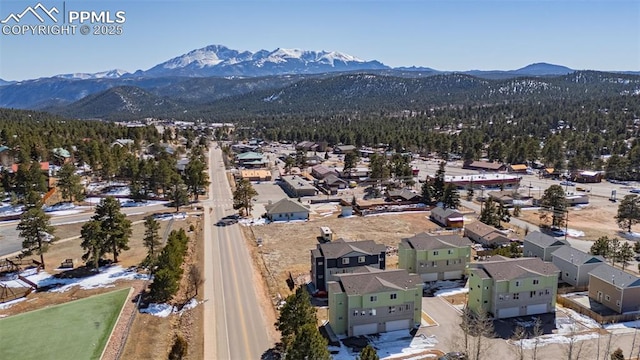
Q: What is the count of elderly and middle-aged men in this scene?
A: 0